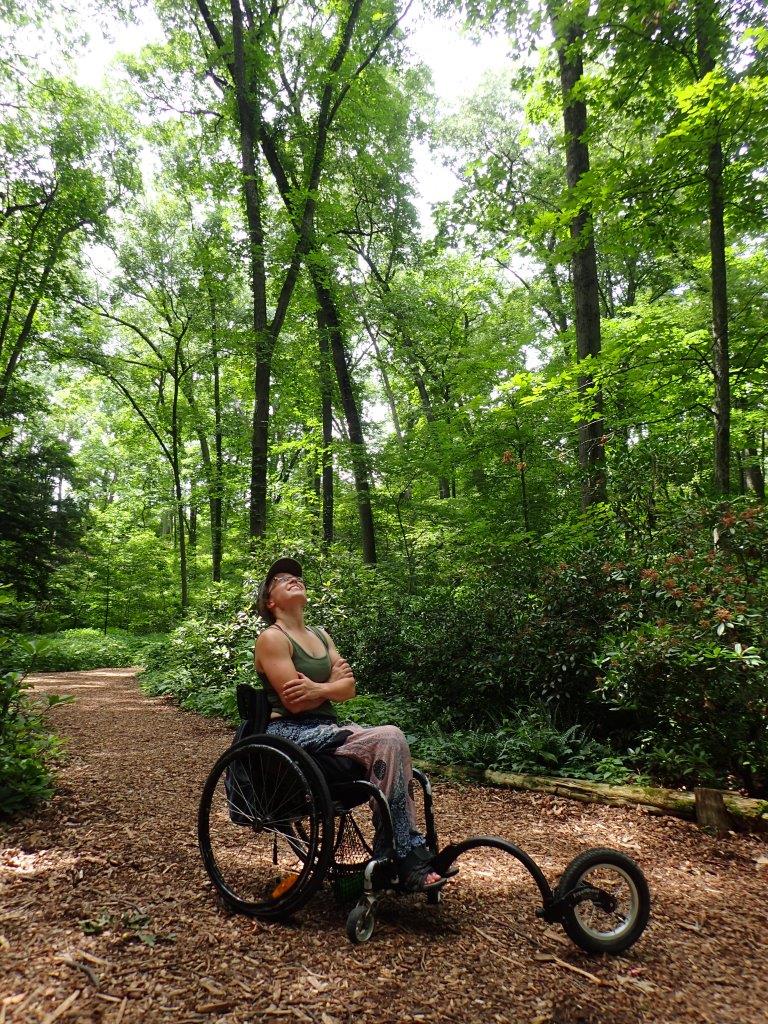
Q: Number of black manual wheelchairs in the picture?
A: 1